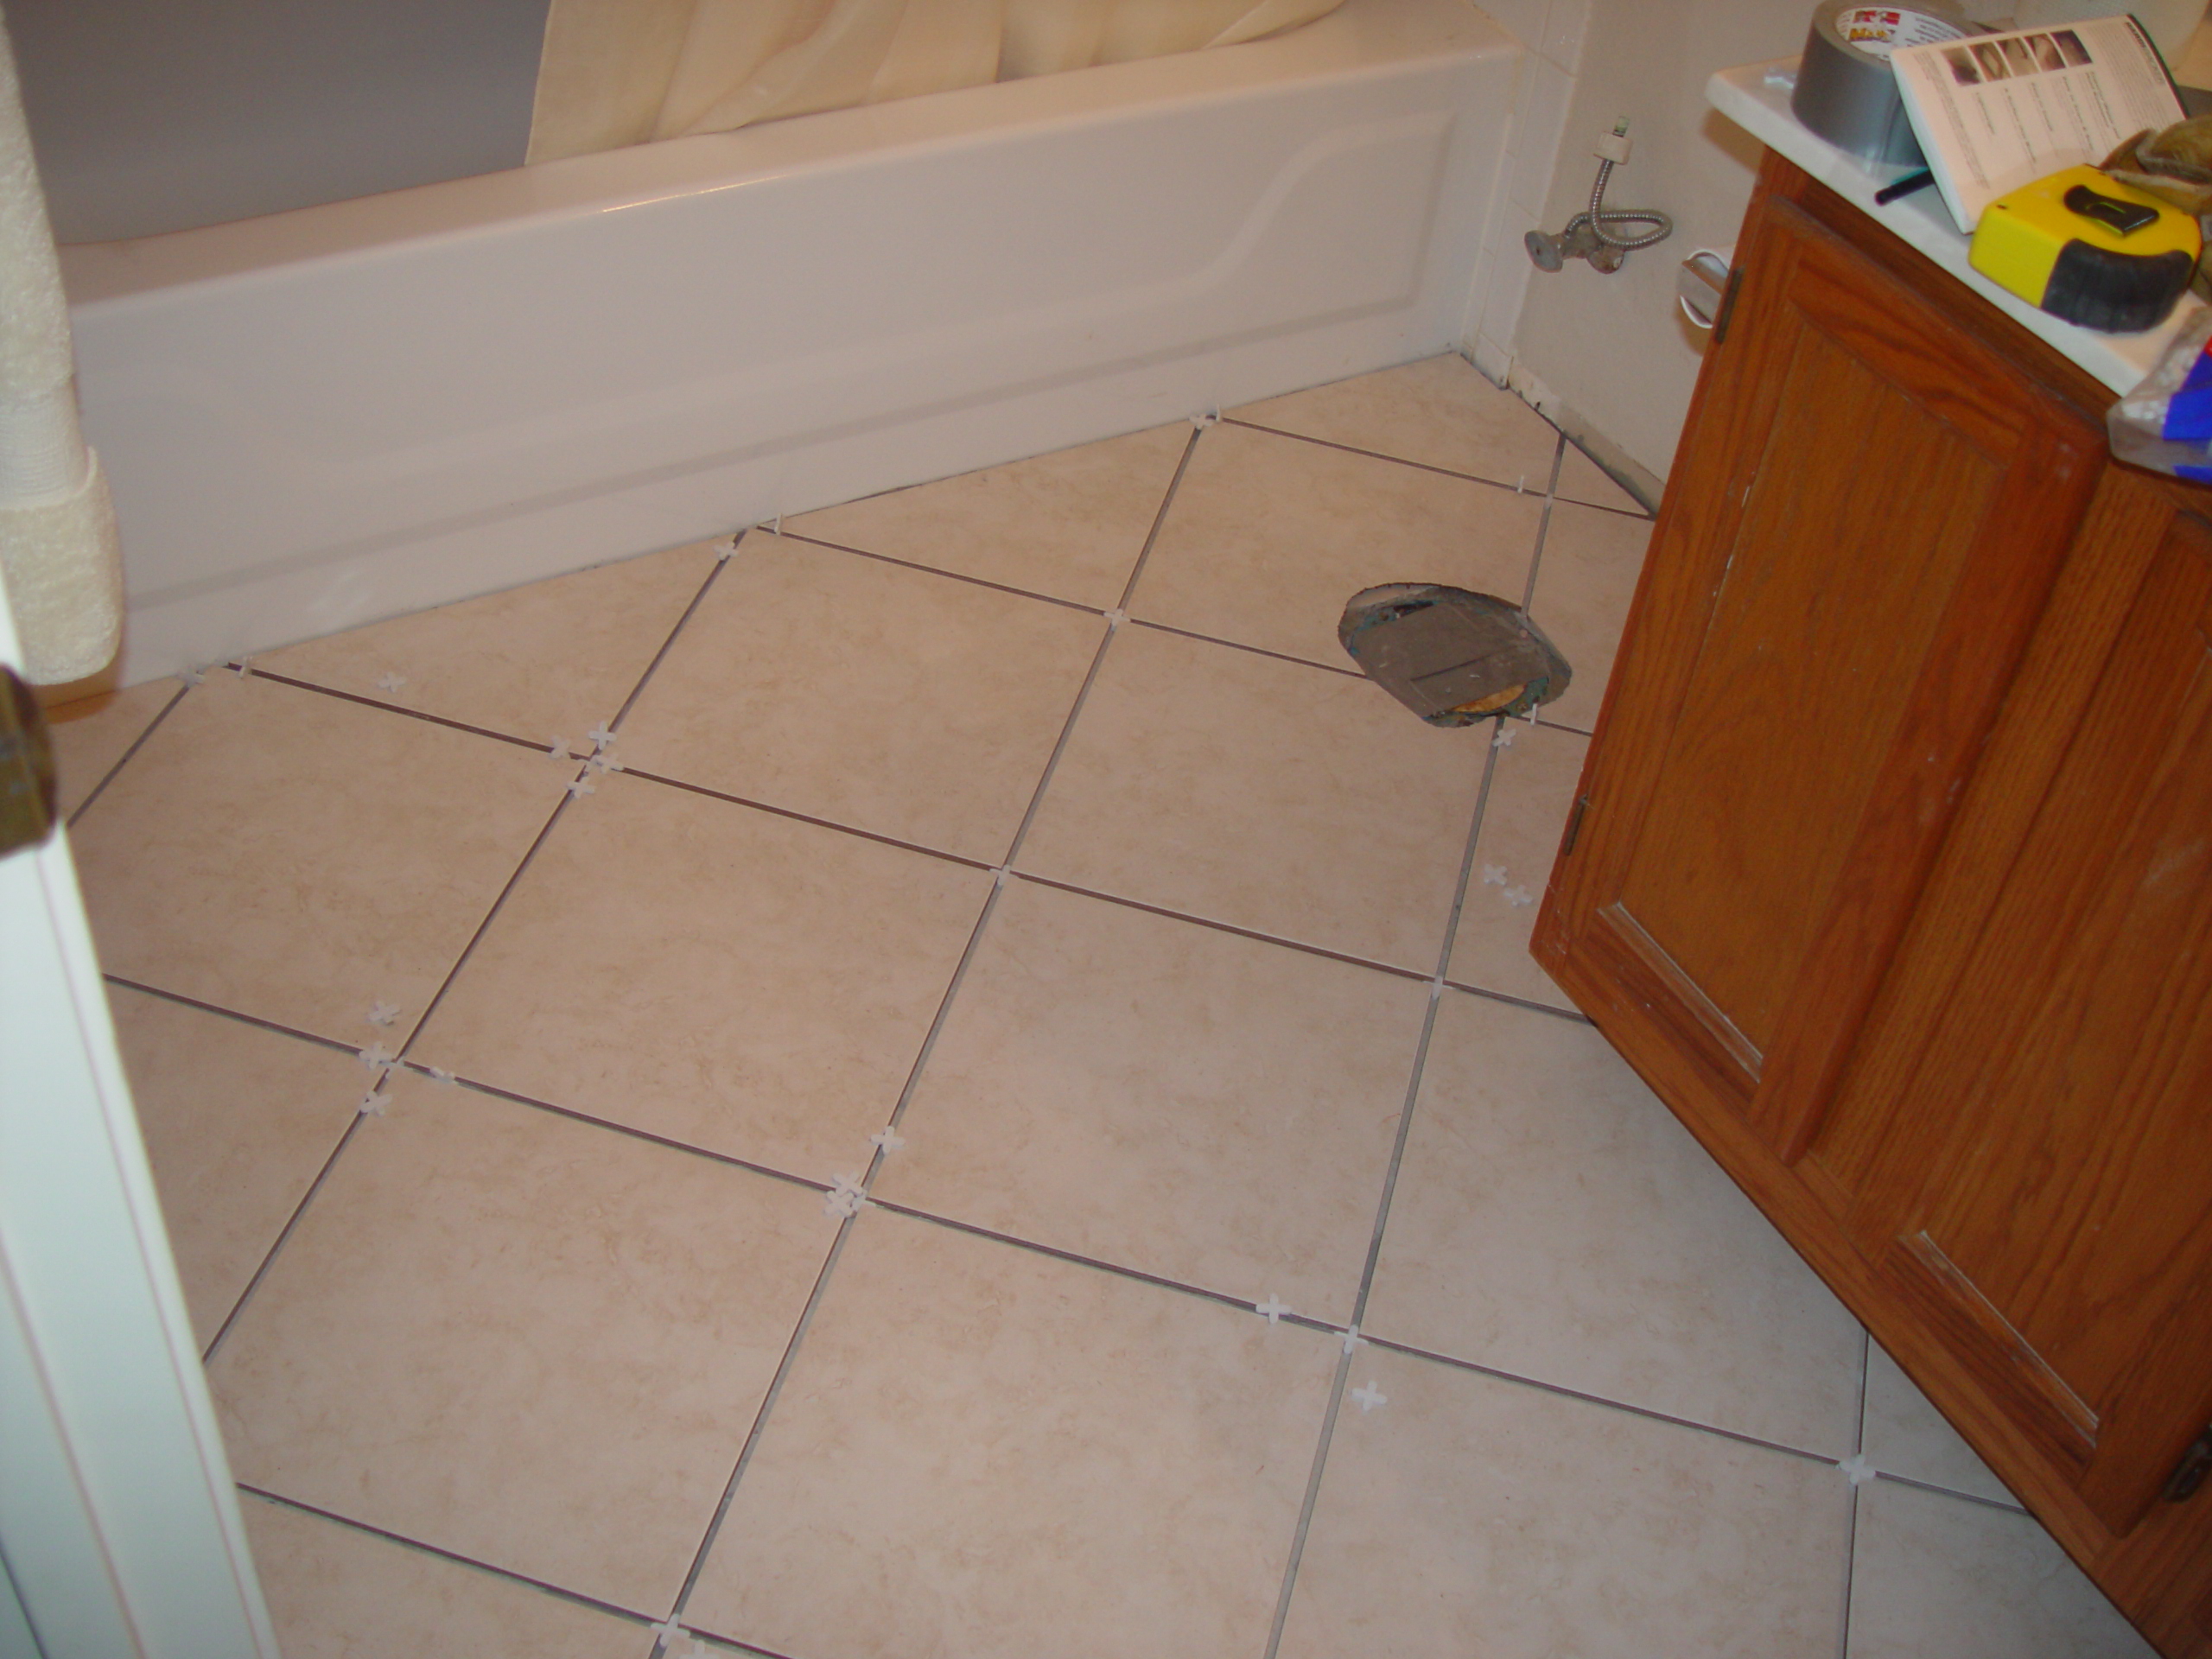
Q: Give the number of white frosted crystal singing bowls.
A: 0